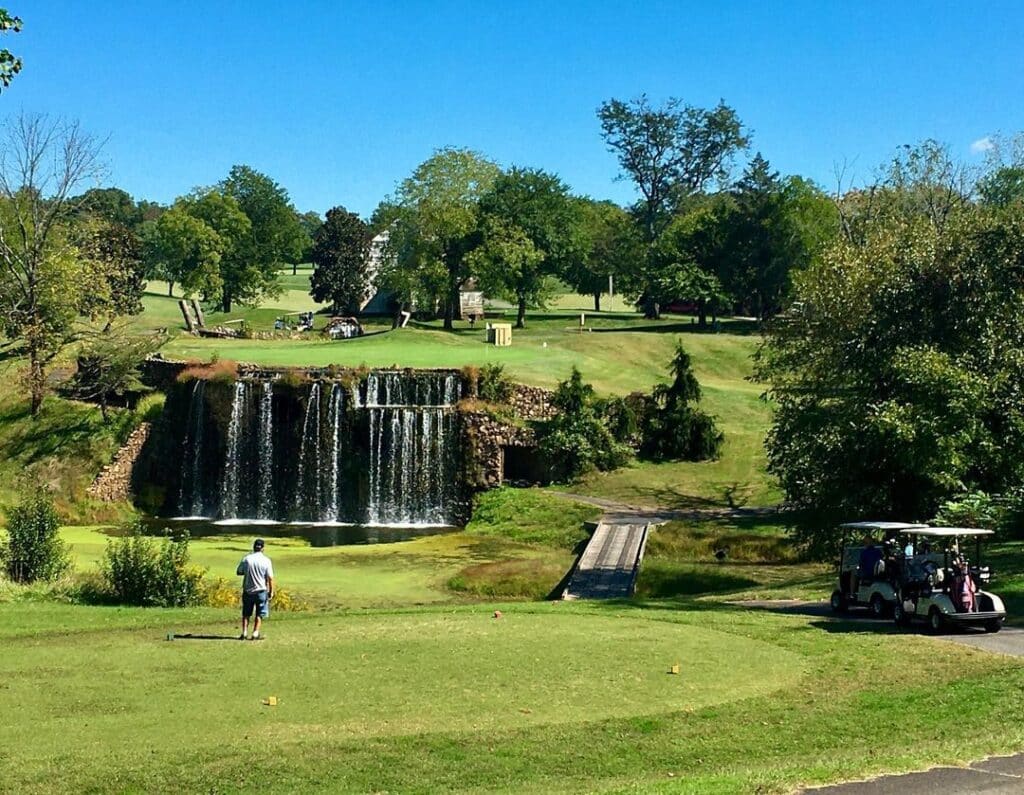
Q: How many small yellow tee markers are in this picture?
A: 2